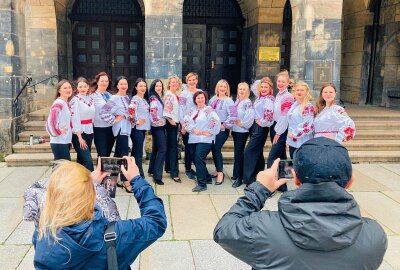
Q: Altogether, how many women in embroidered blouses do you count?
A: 15